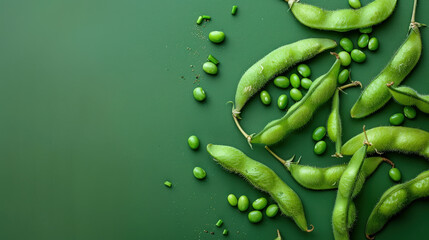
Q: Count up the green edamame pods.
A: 11